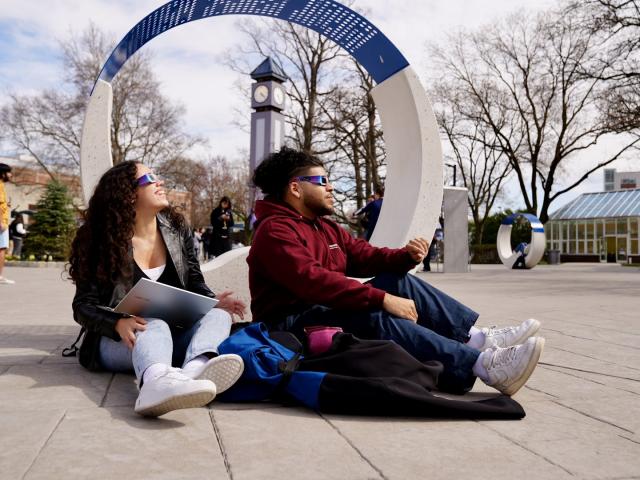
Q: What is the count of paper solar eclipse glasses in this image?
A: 2